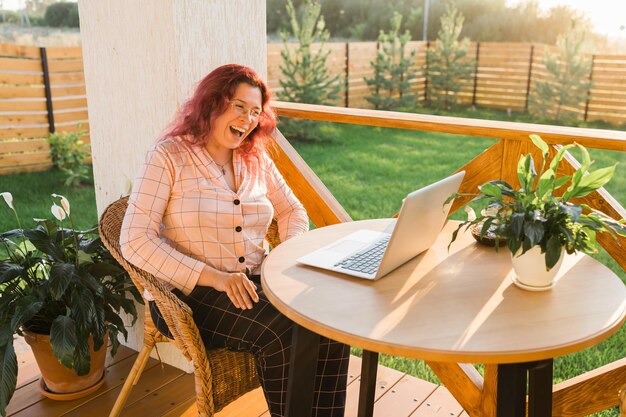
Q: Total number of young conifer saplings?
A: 4